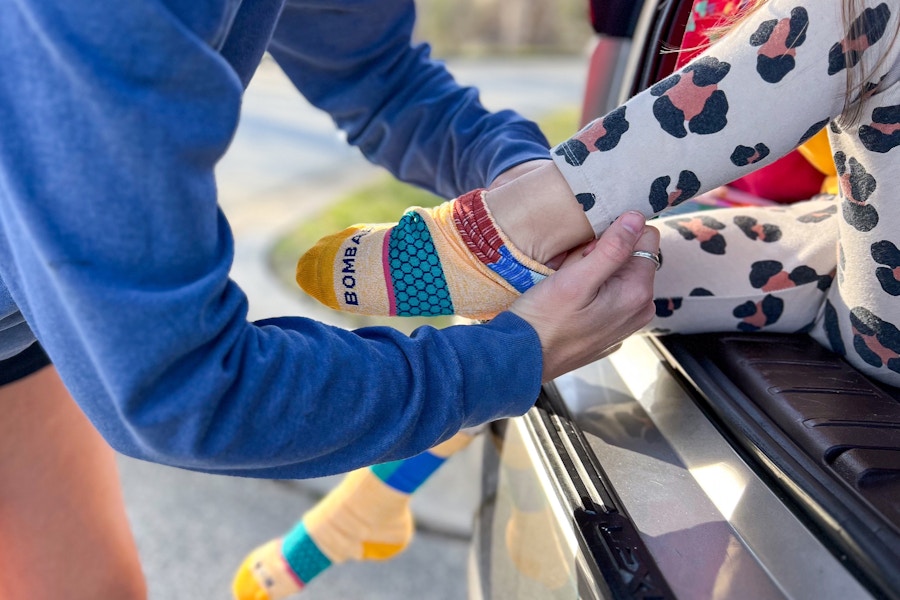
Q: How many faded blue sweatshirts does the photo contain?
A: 1